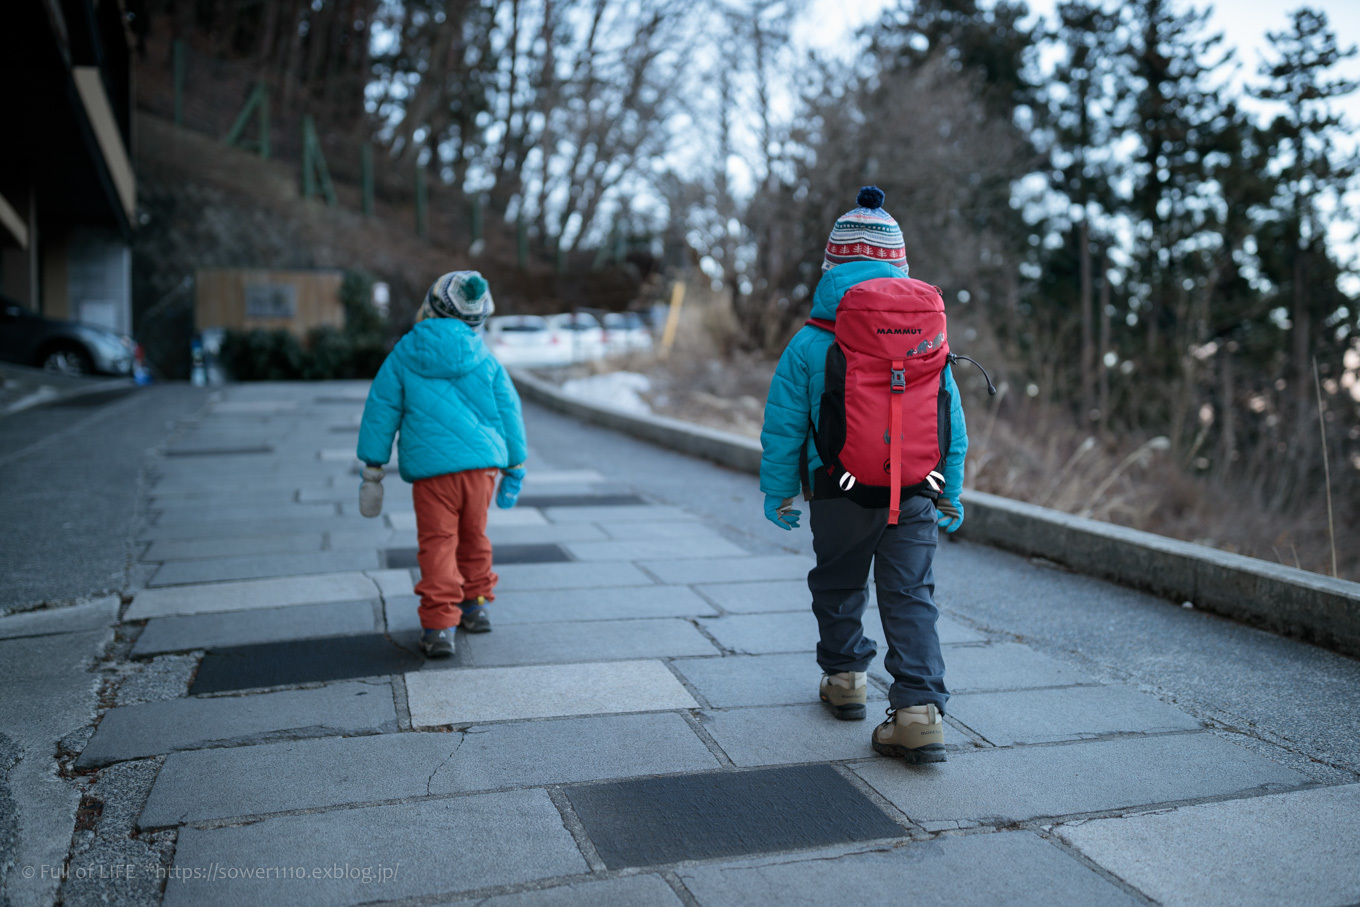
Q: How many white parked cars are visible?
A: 3